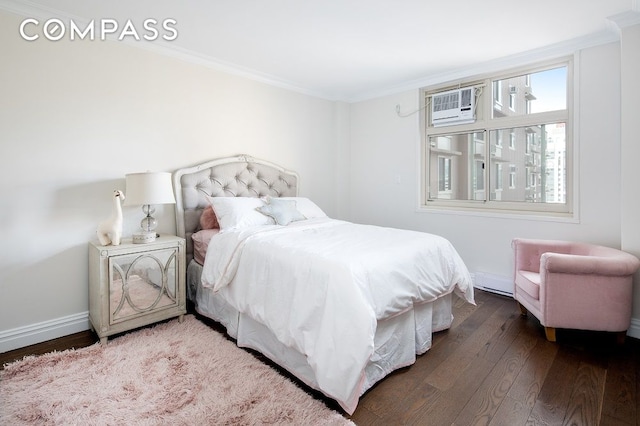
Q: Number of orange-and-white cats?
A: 0